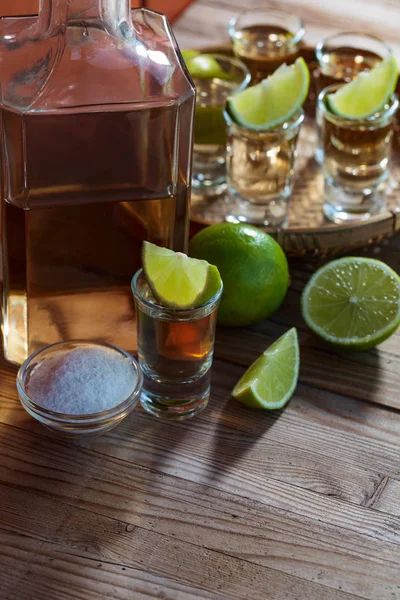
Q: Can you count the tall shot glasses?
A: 6